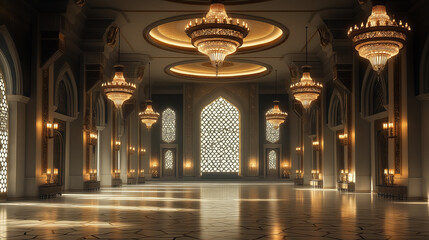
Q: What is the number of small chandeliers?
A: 4